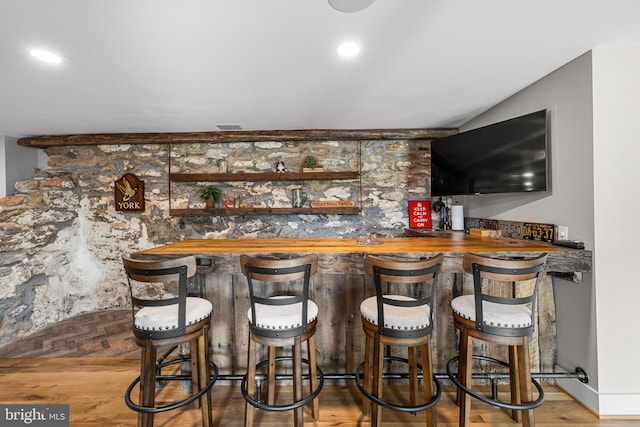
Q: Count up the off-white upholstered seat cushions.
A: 4